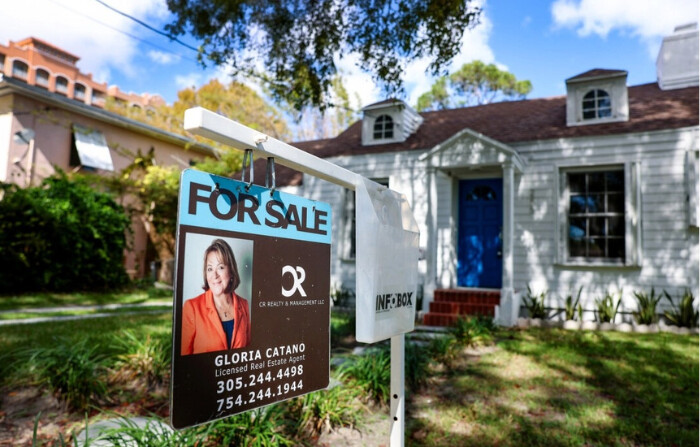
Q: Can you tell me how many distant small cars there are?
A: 0